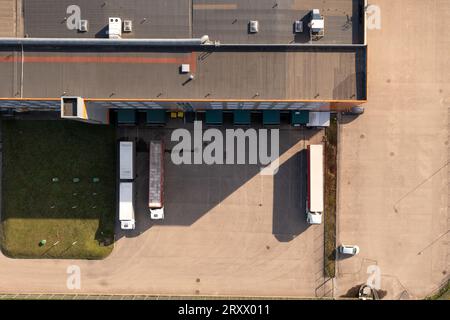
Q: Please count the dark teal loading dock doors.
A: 6